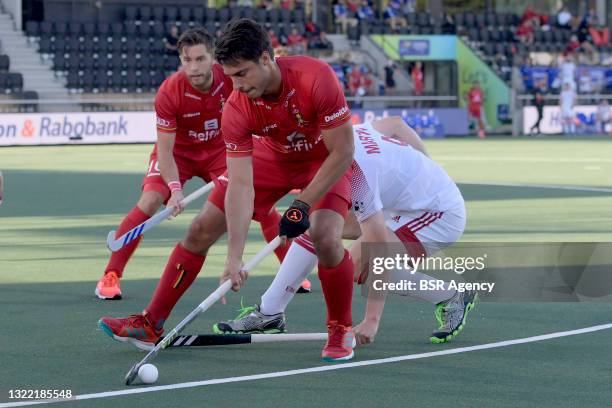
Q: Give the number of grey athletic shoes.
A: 2